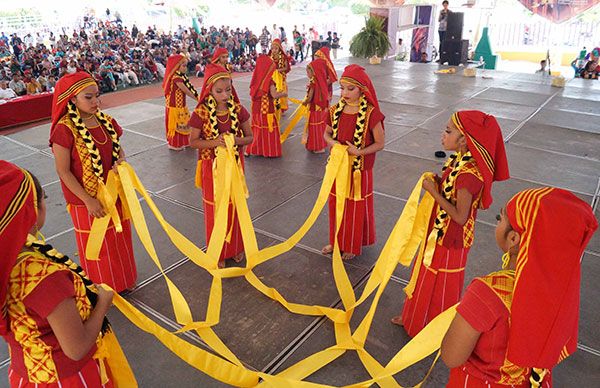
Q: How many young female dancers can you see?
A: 12